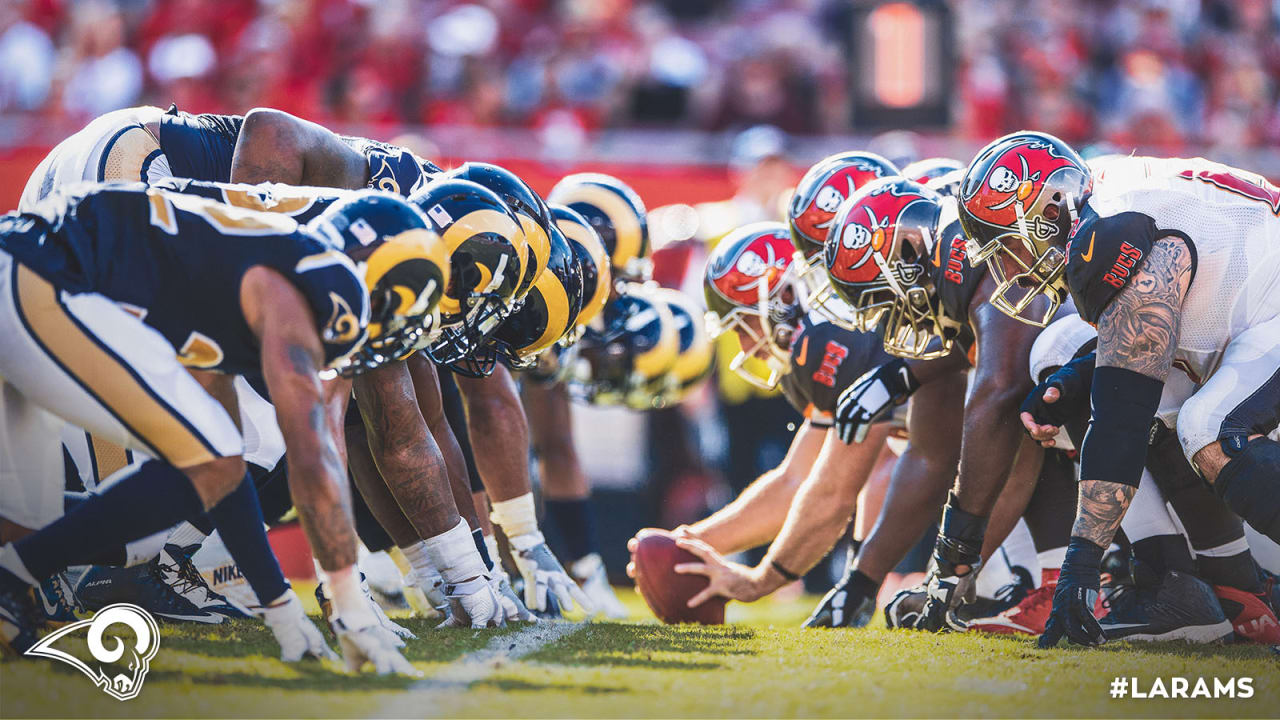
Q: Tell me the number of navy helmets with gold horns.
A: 8